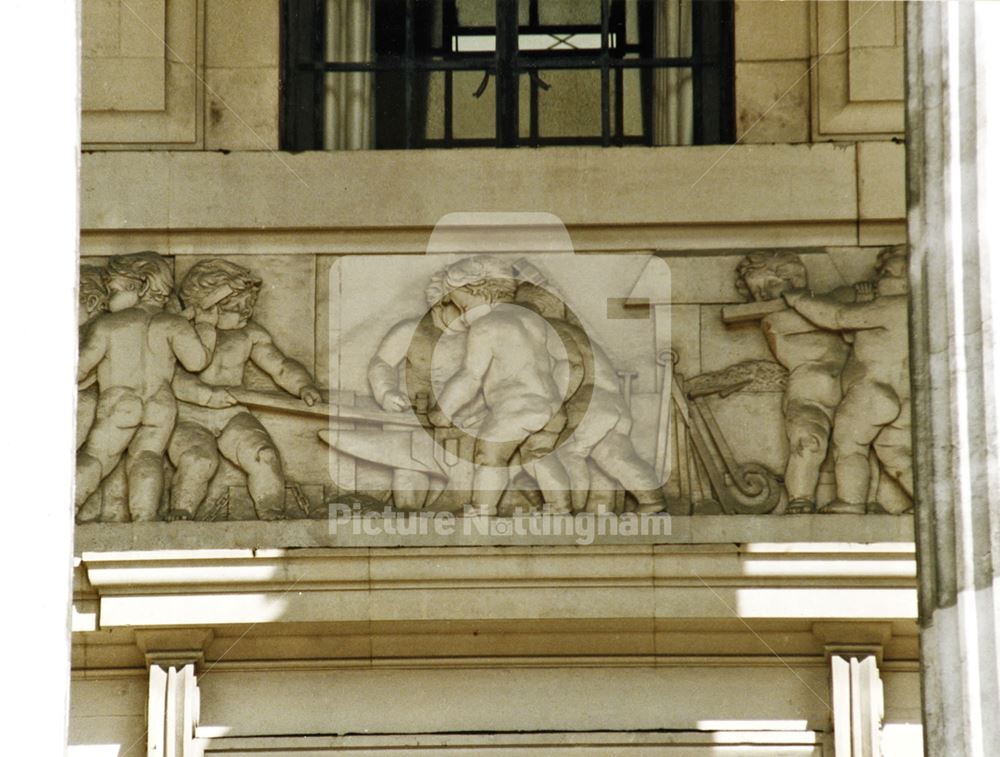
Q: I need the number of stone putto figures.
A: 8